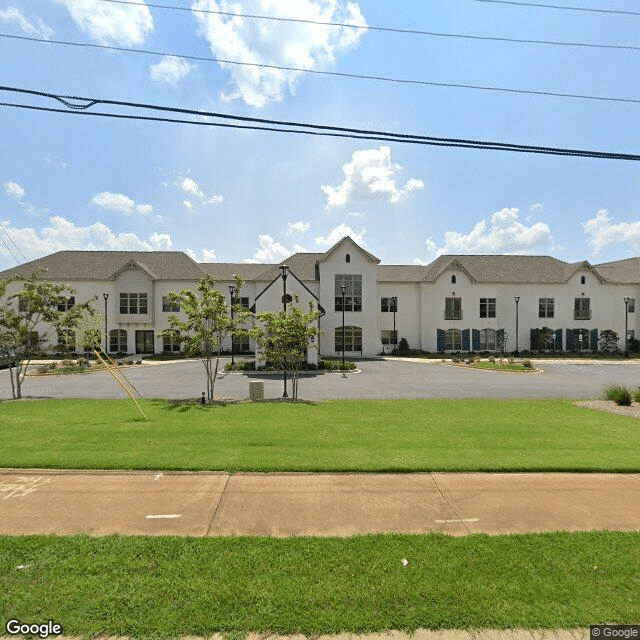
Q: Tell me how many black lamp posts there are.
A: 7